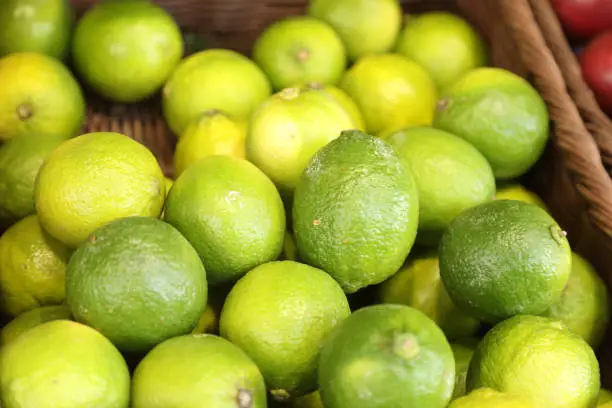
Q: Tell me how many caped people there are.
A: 0